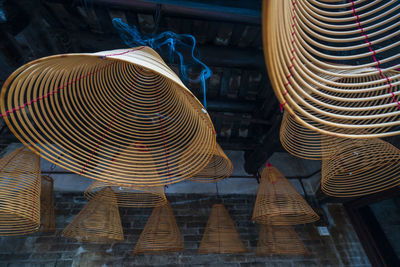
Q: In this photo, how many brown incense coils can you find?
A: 13